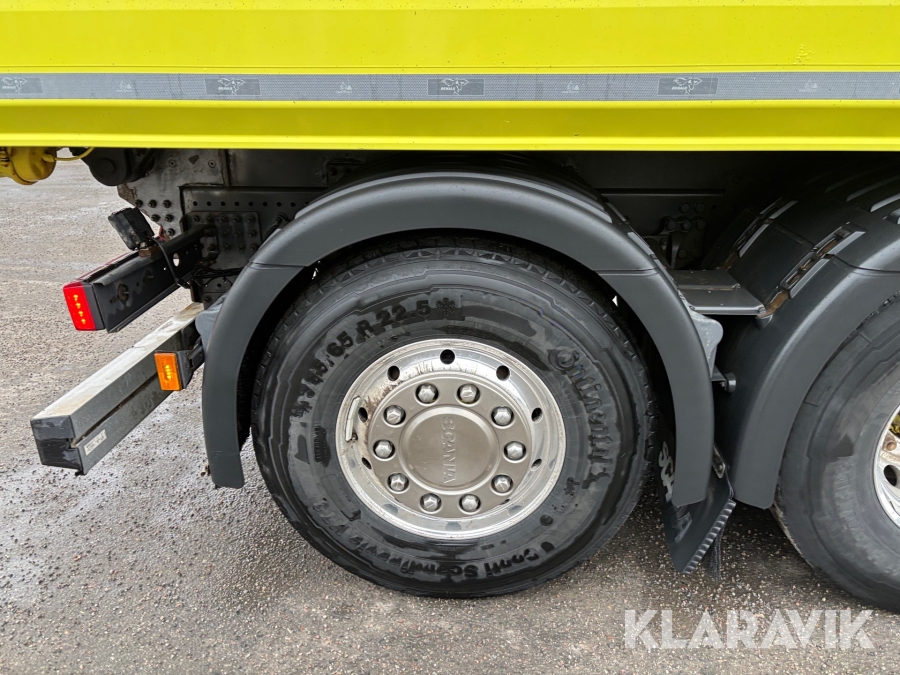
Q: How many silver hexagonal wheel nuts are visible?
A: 10